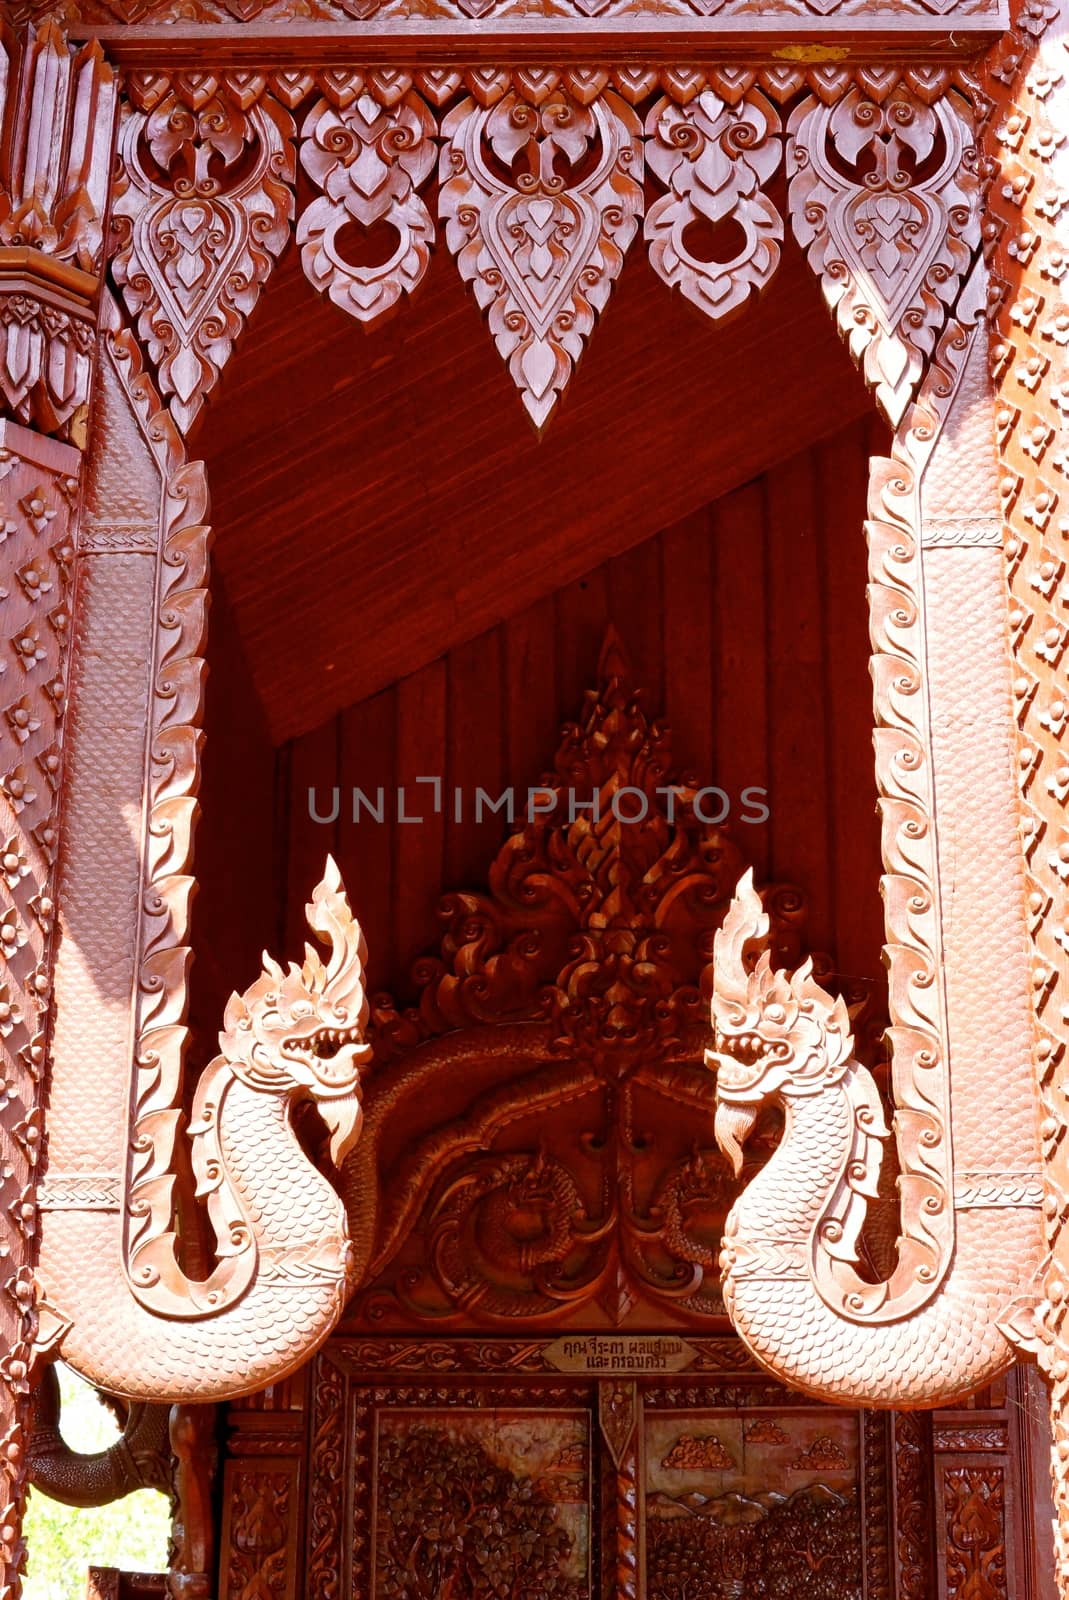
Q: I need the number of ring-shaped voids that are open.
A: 2